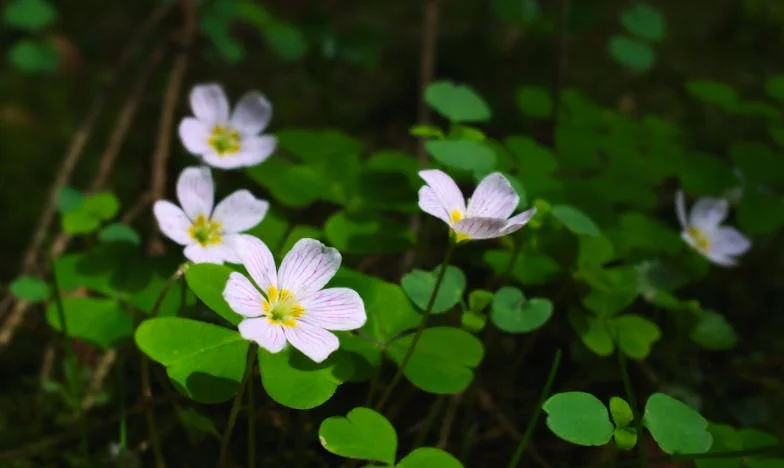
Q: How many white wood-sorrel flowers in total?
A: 5